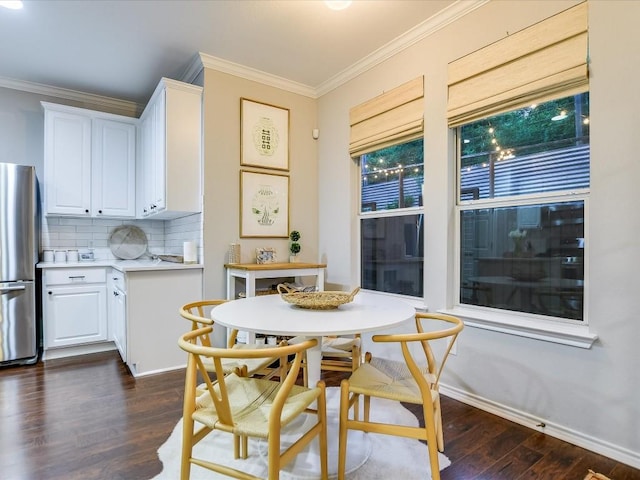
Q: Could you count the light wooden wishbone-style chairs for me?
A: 4